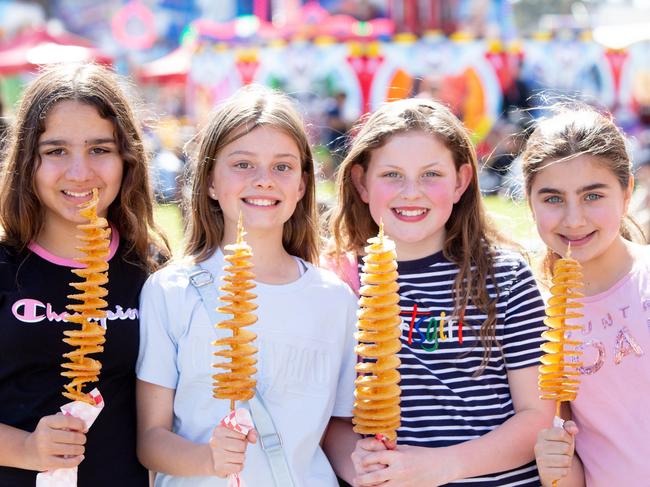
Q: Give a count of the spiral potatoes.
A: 4